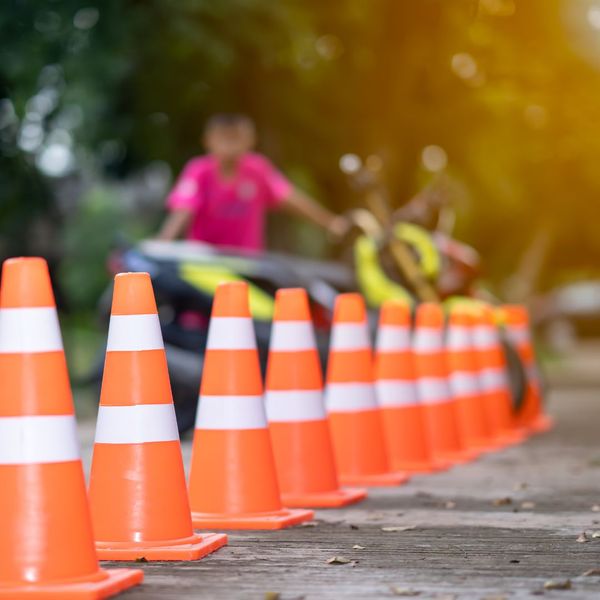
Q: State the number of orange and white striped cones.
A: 10